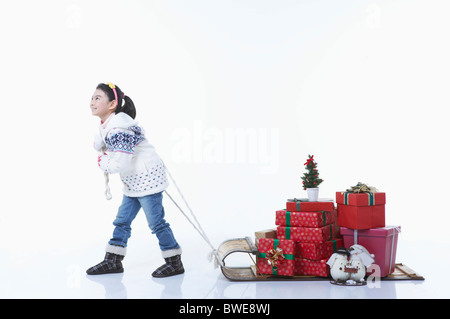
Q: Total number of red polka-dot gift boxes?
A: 5